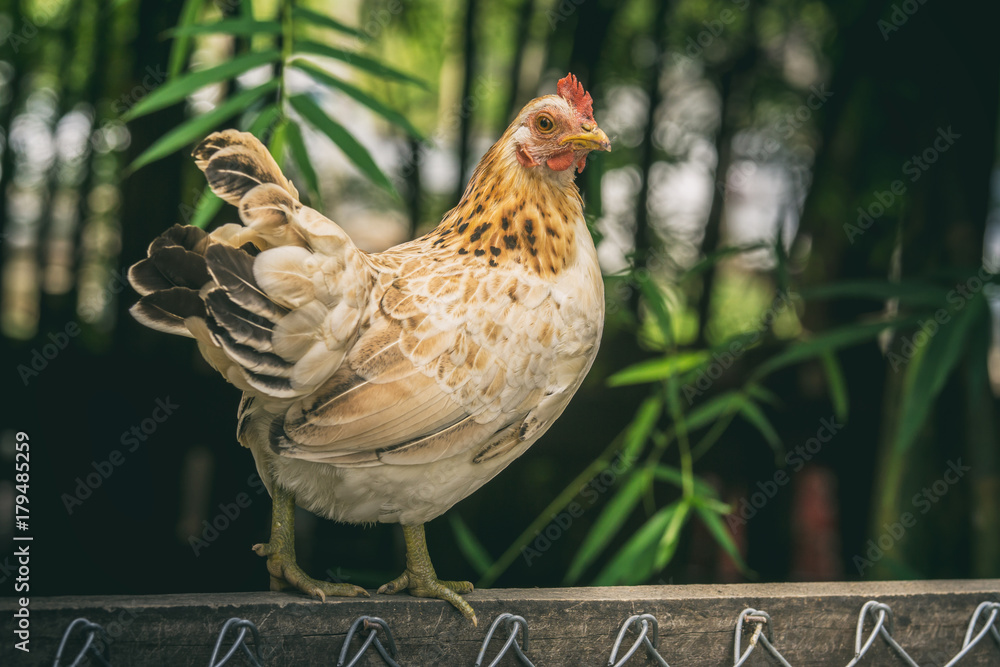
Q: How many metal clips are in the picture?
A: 8